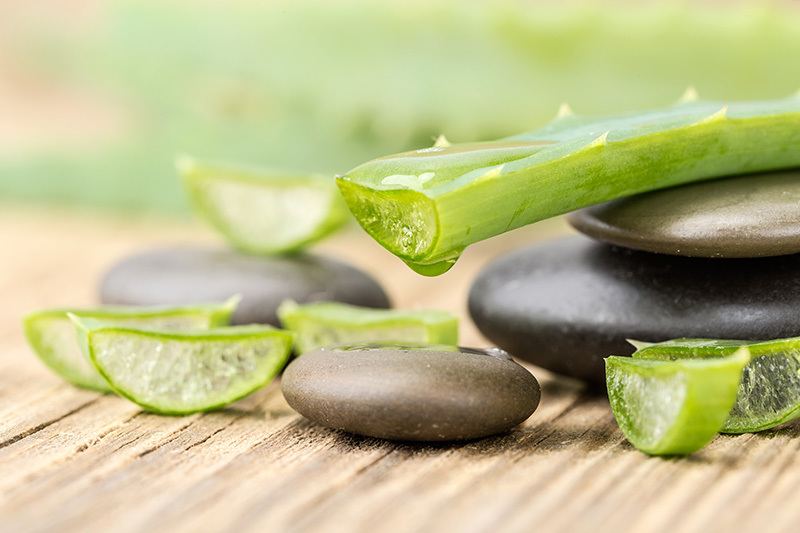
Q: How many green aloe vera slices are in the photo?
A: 6